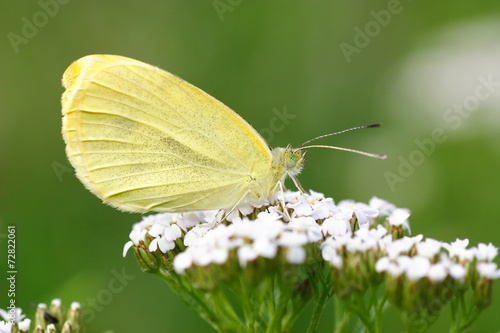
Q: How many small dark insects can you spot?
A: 1